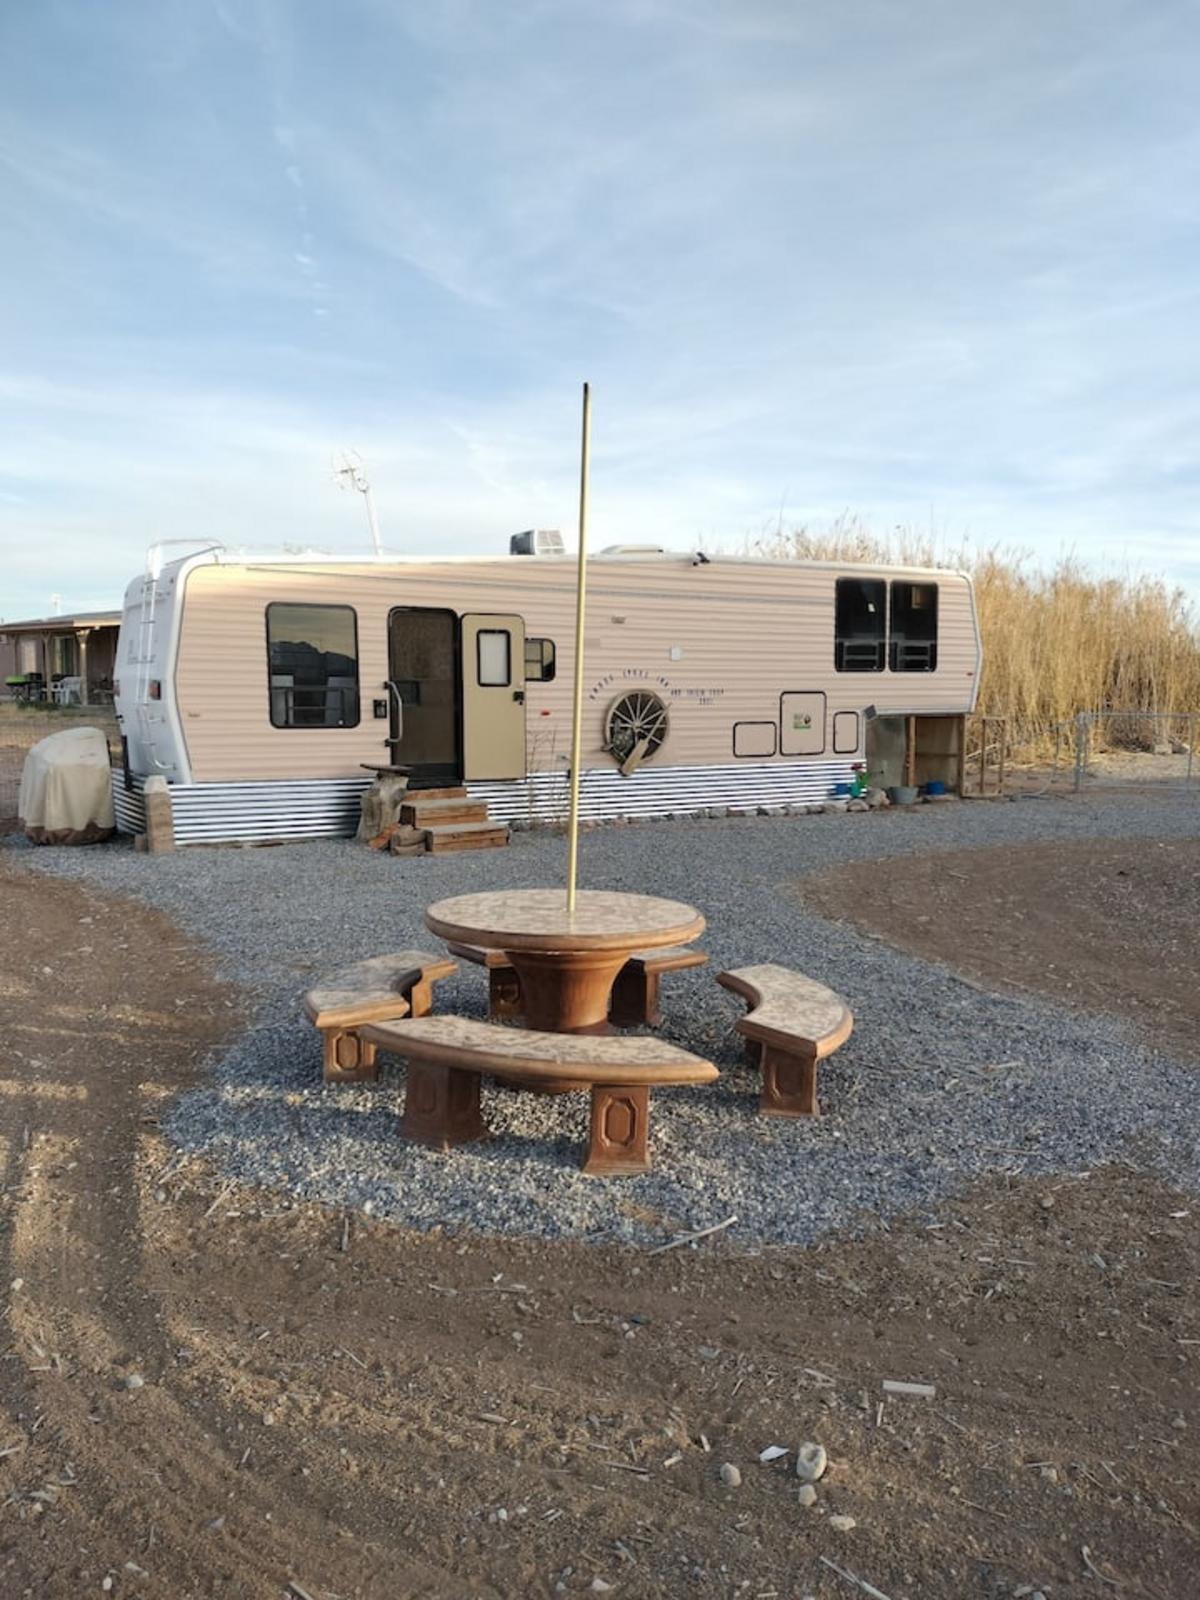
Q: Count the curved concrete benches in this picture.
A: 4